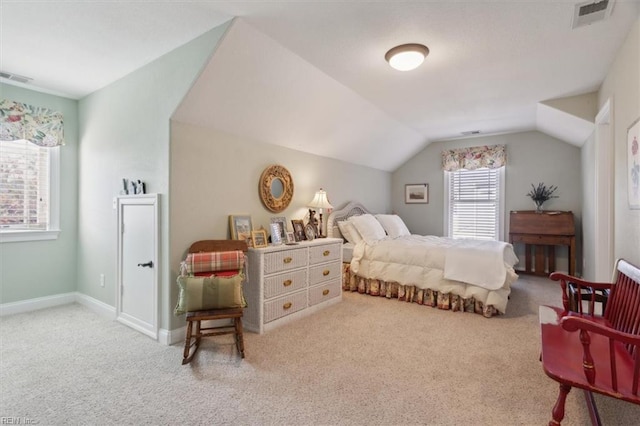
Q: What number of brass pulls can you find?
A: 6